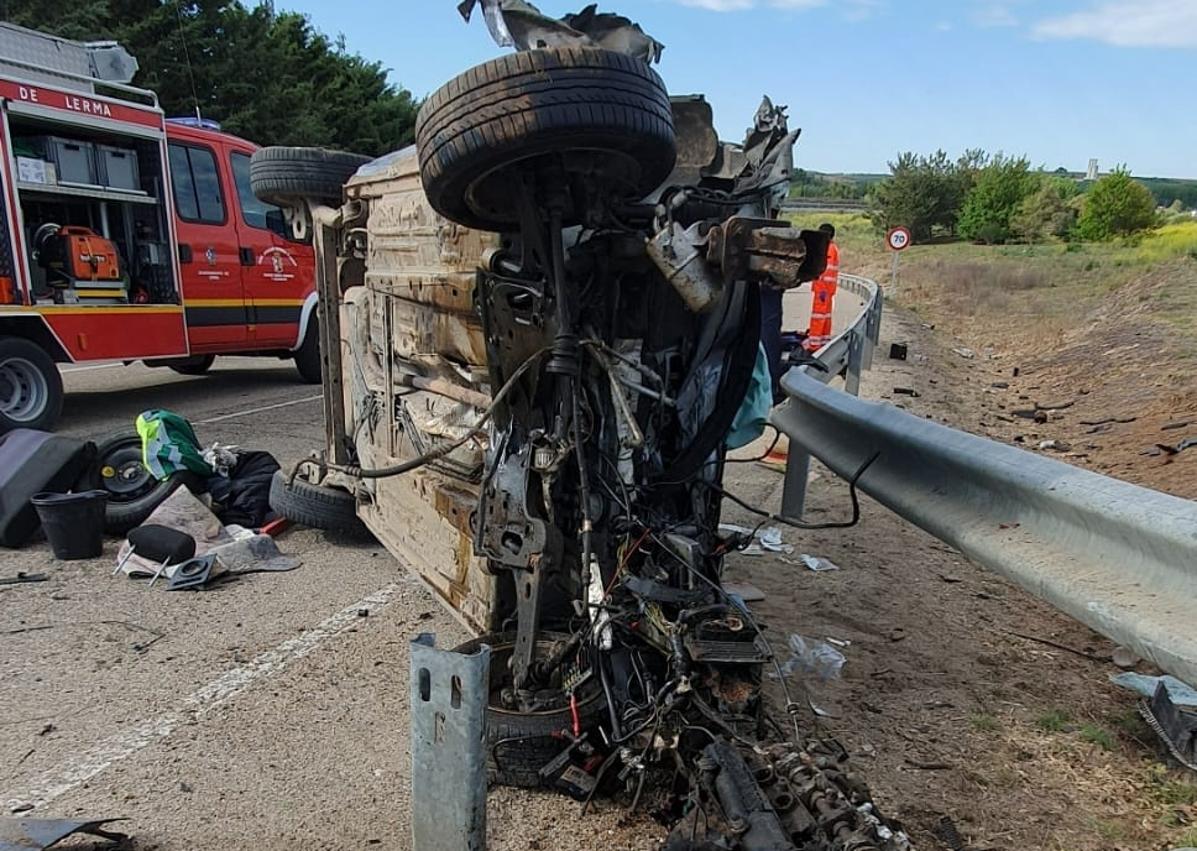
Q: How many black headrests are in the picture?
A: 1